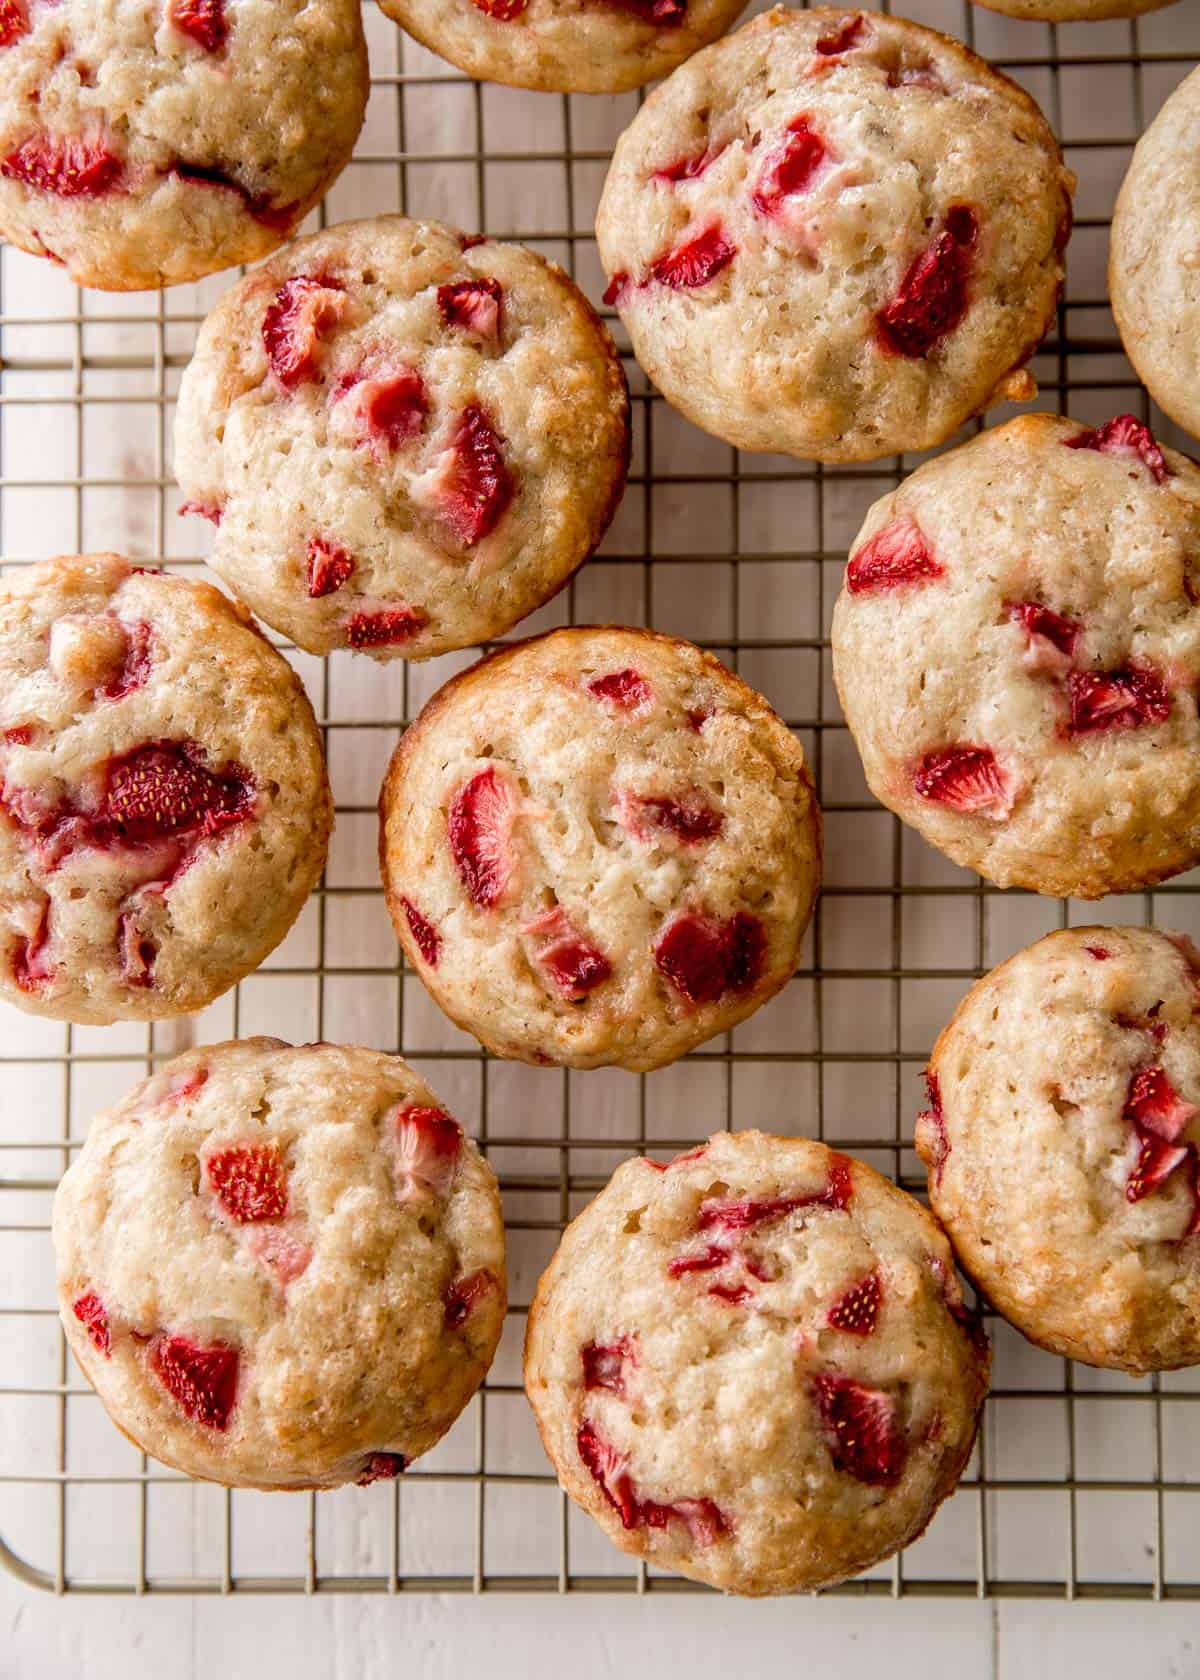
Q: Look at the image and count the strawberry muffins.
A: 12